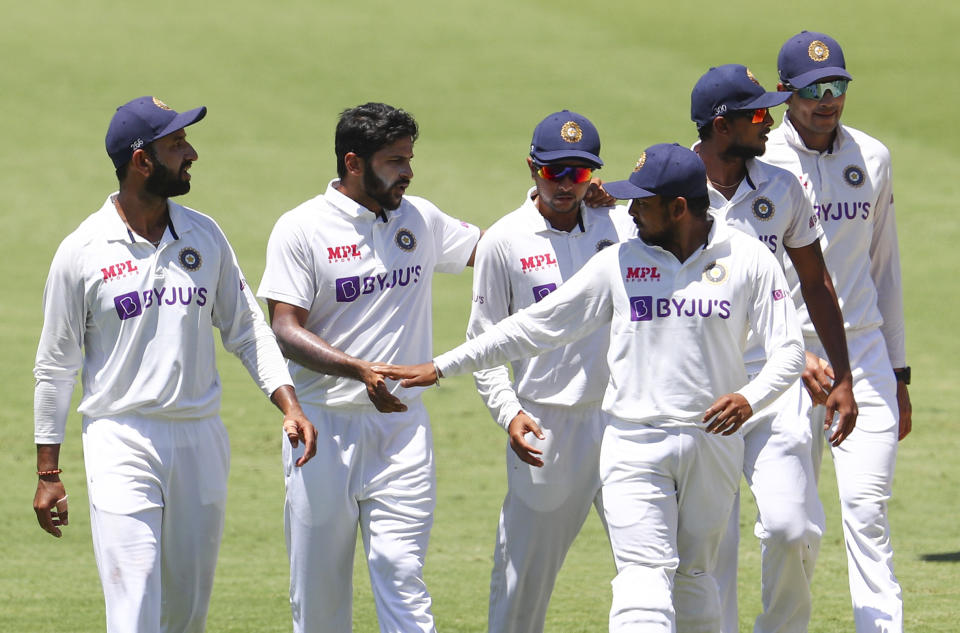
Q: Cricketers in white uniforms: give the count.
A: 6